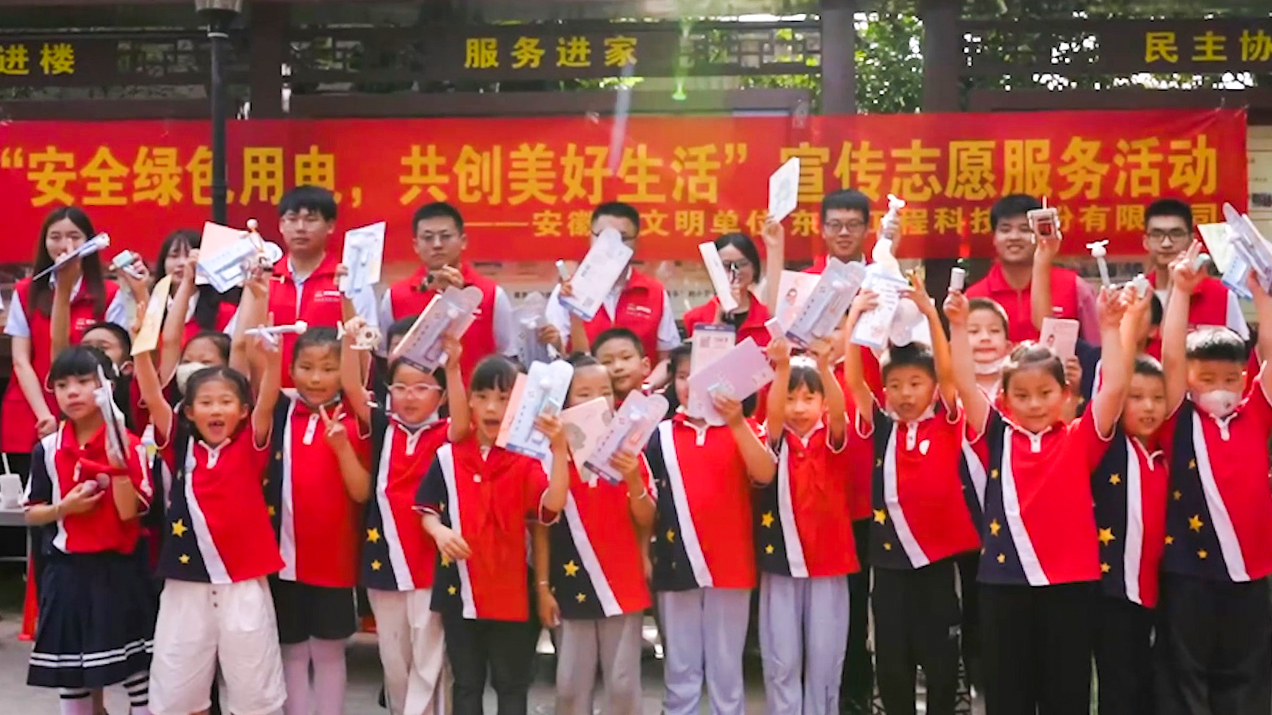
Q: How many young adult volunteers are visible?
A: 9